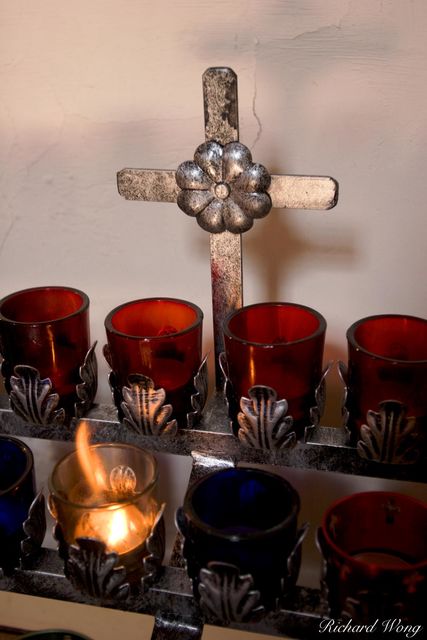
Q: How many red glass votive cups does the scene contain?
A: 5